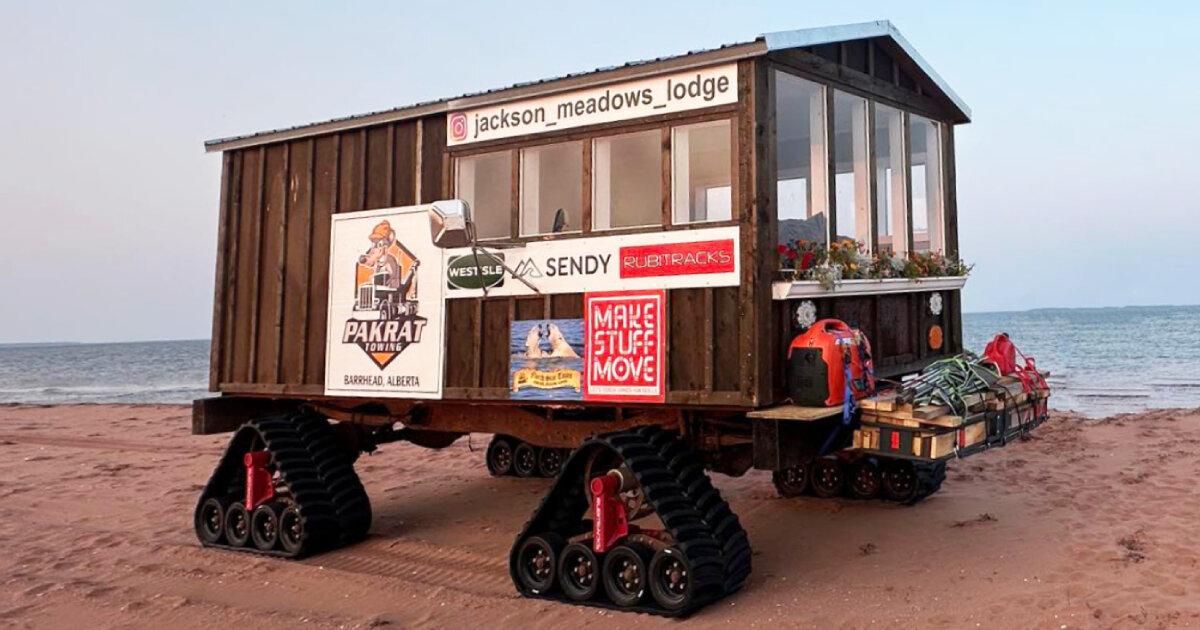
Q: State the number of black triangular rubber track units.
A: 4